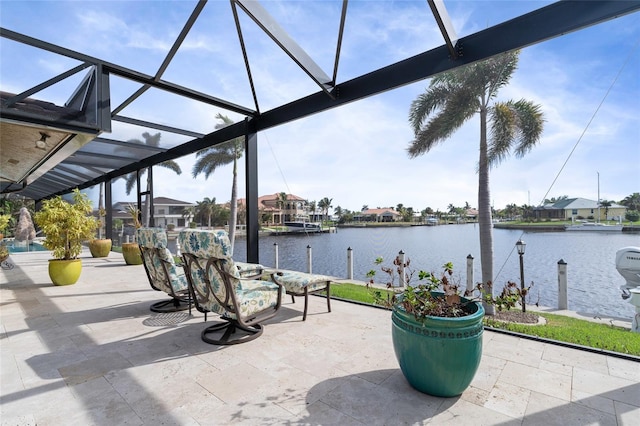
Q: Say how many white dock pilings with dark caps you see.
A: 6